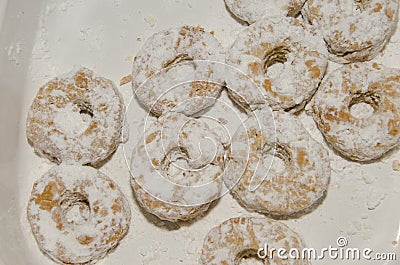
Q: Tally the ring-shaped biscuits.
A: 10